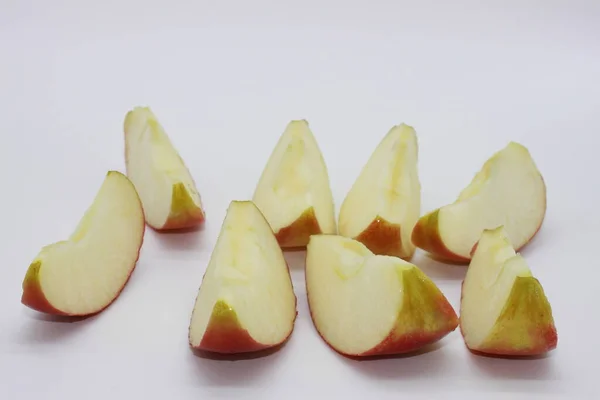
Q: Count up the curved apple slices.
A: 8